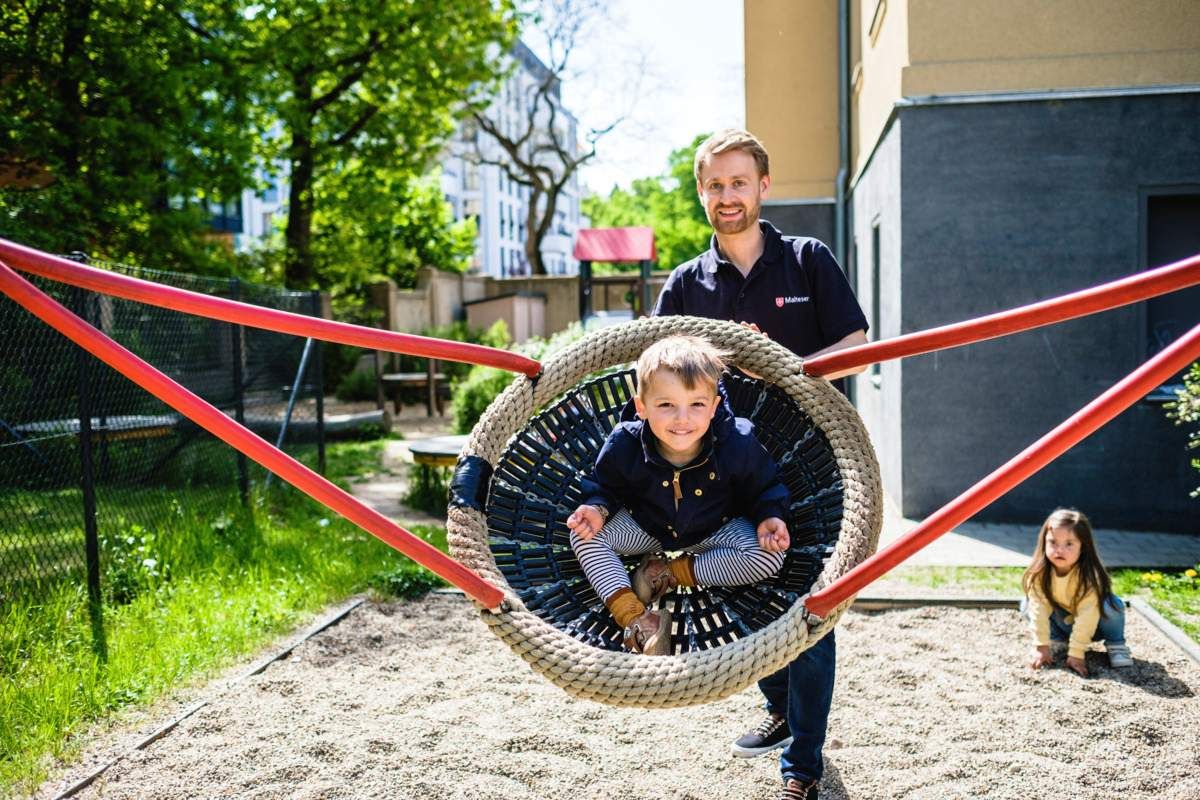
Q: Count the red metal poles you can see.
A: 4